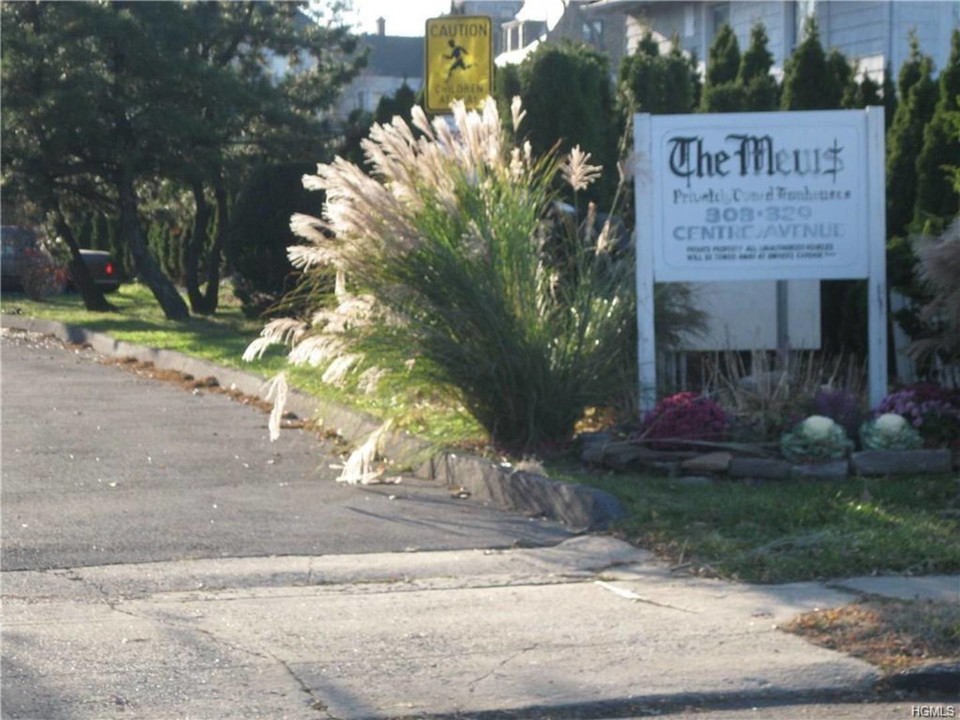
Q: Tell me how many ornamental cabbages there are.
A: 2